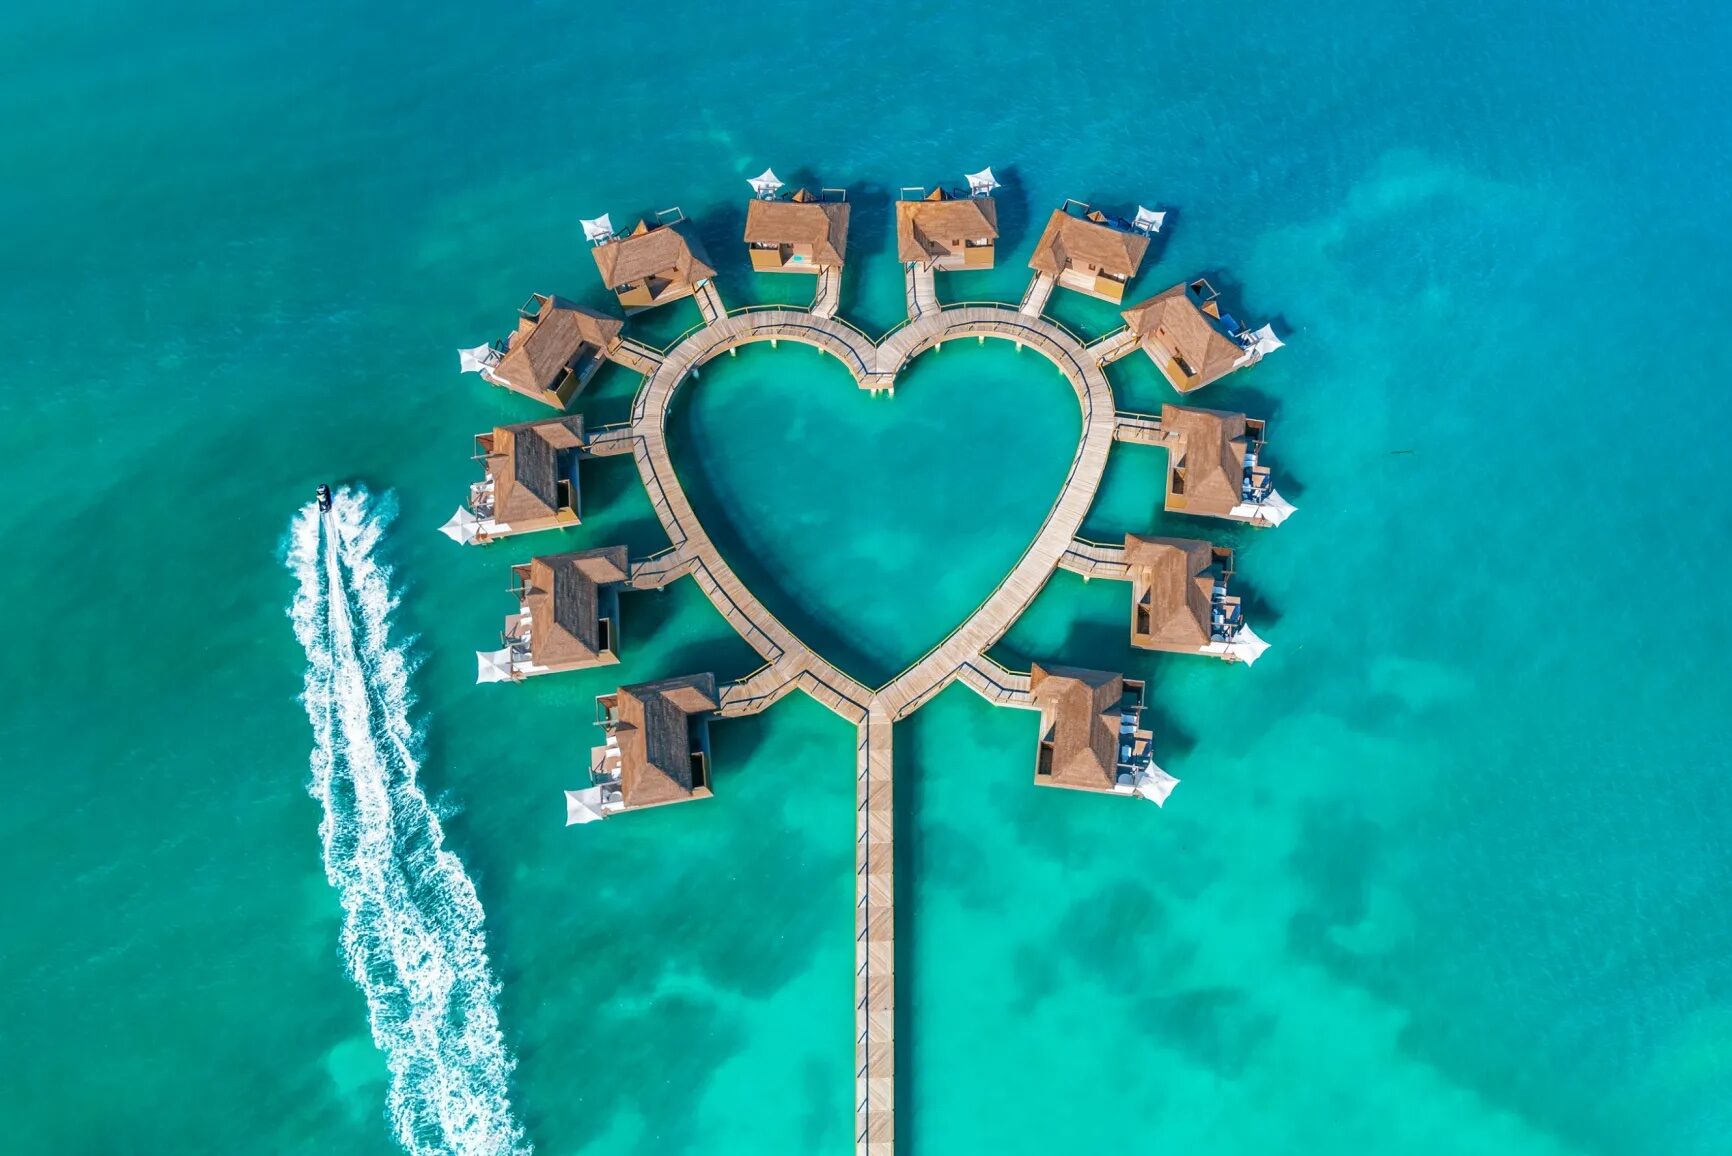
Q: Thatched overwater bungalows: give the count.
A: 12